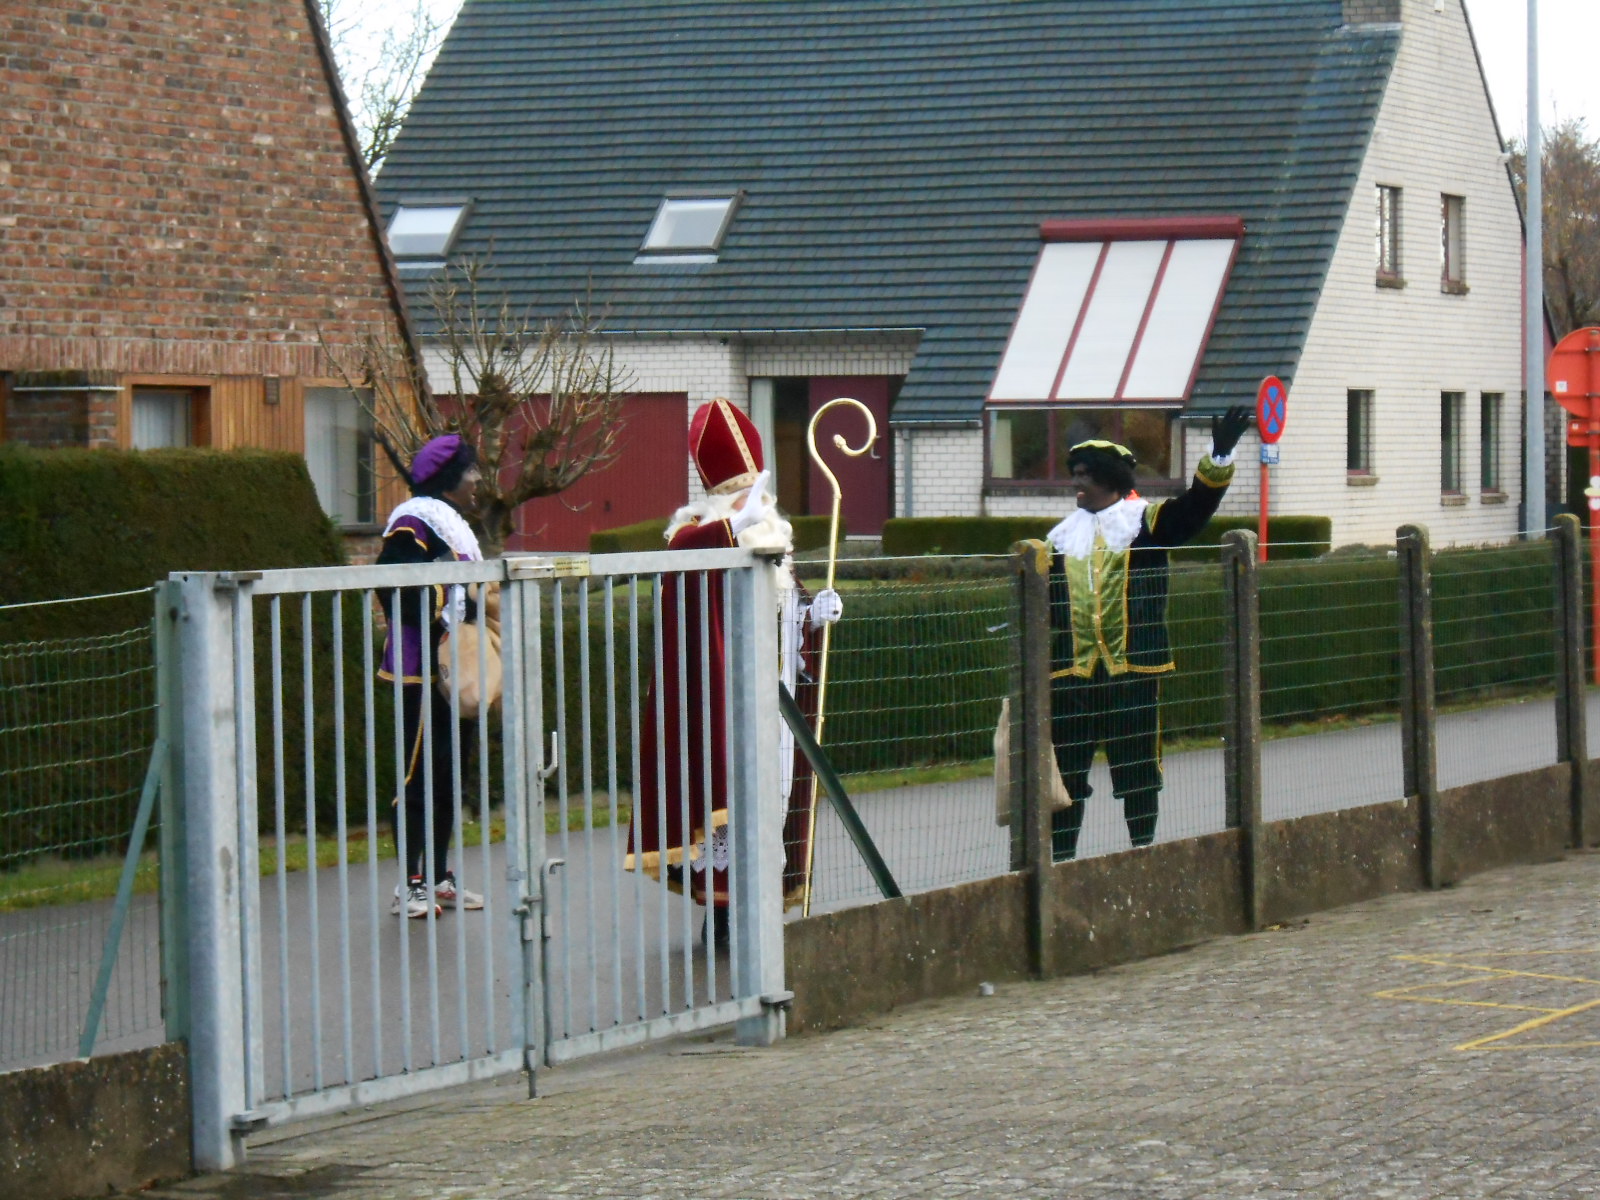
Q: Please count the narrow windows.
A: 5